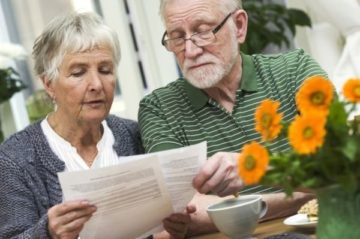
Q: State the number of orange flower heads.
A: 5